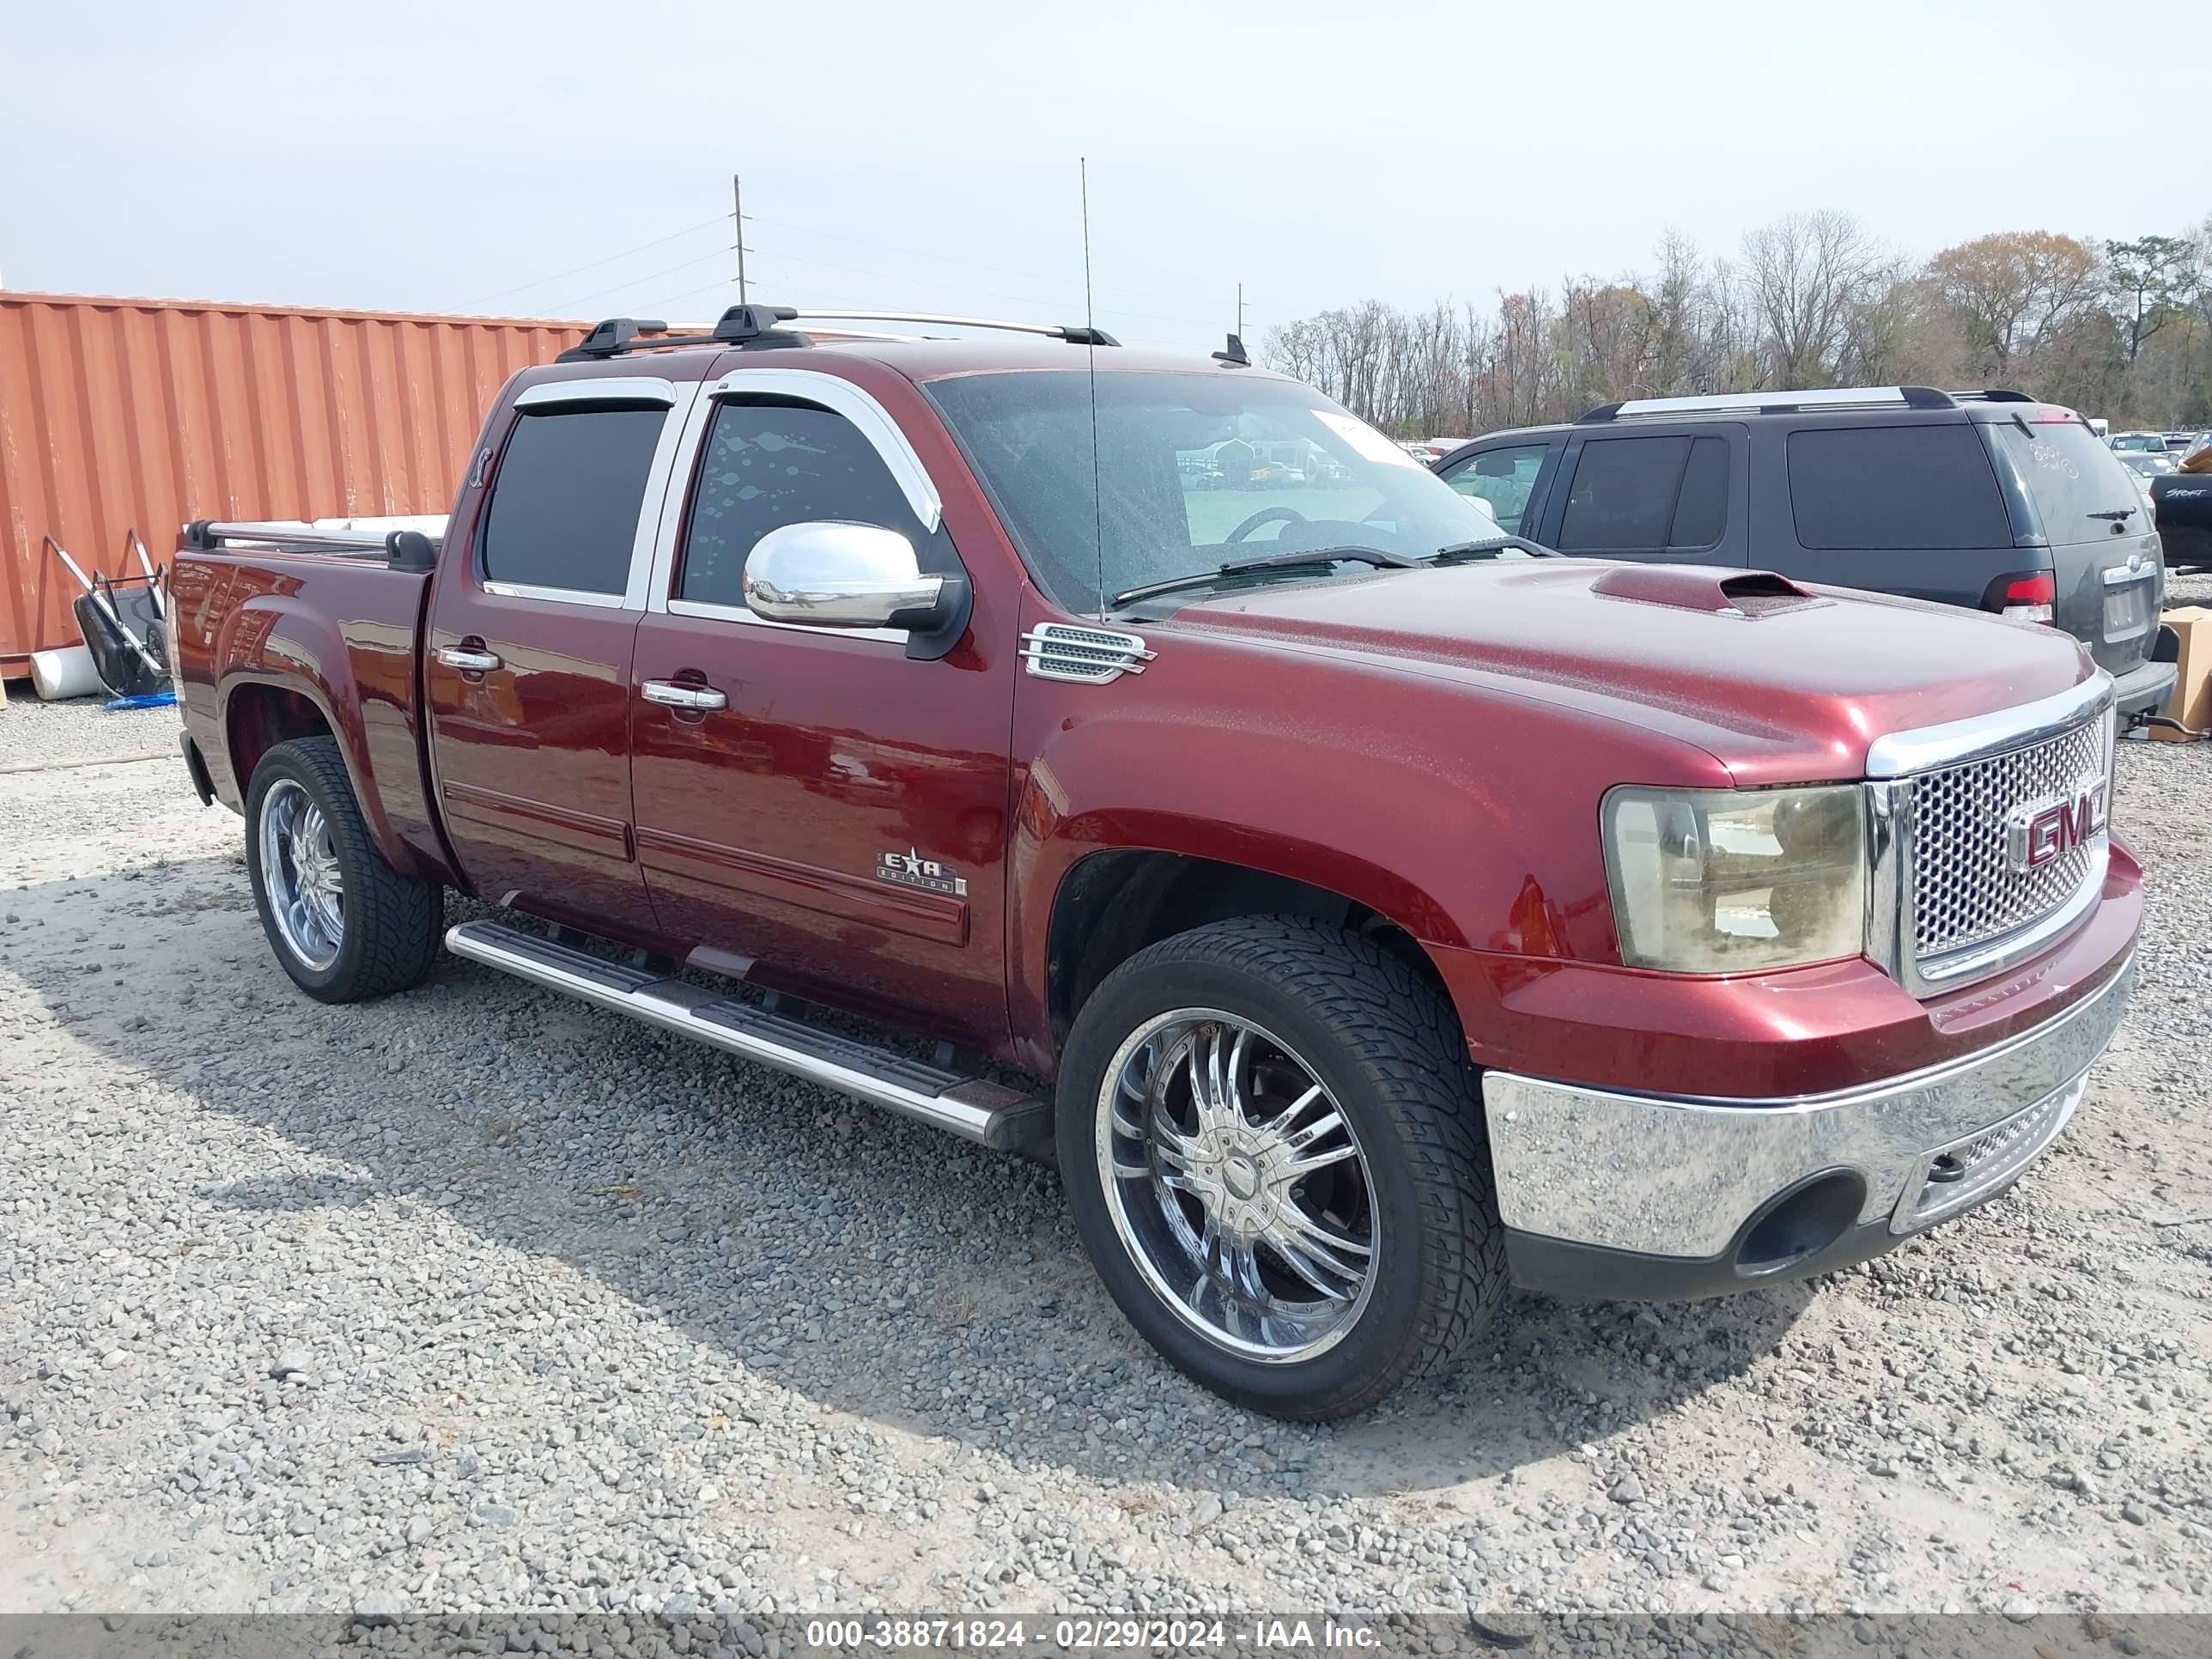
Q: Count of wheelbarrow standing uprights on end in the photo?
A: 1